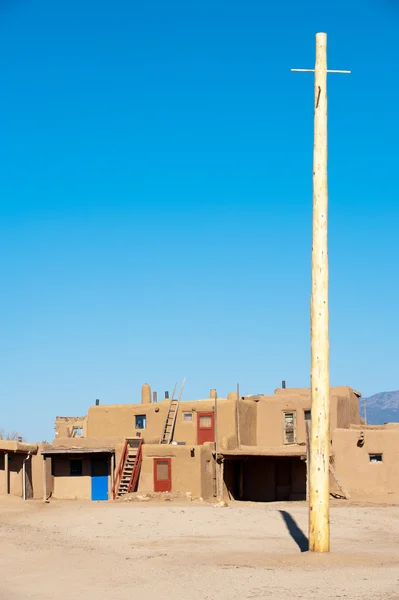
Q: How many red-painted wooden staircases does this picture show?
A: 1